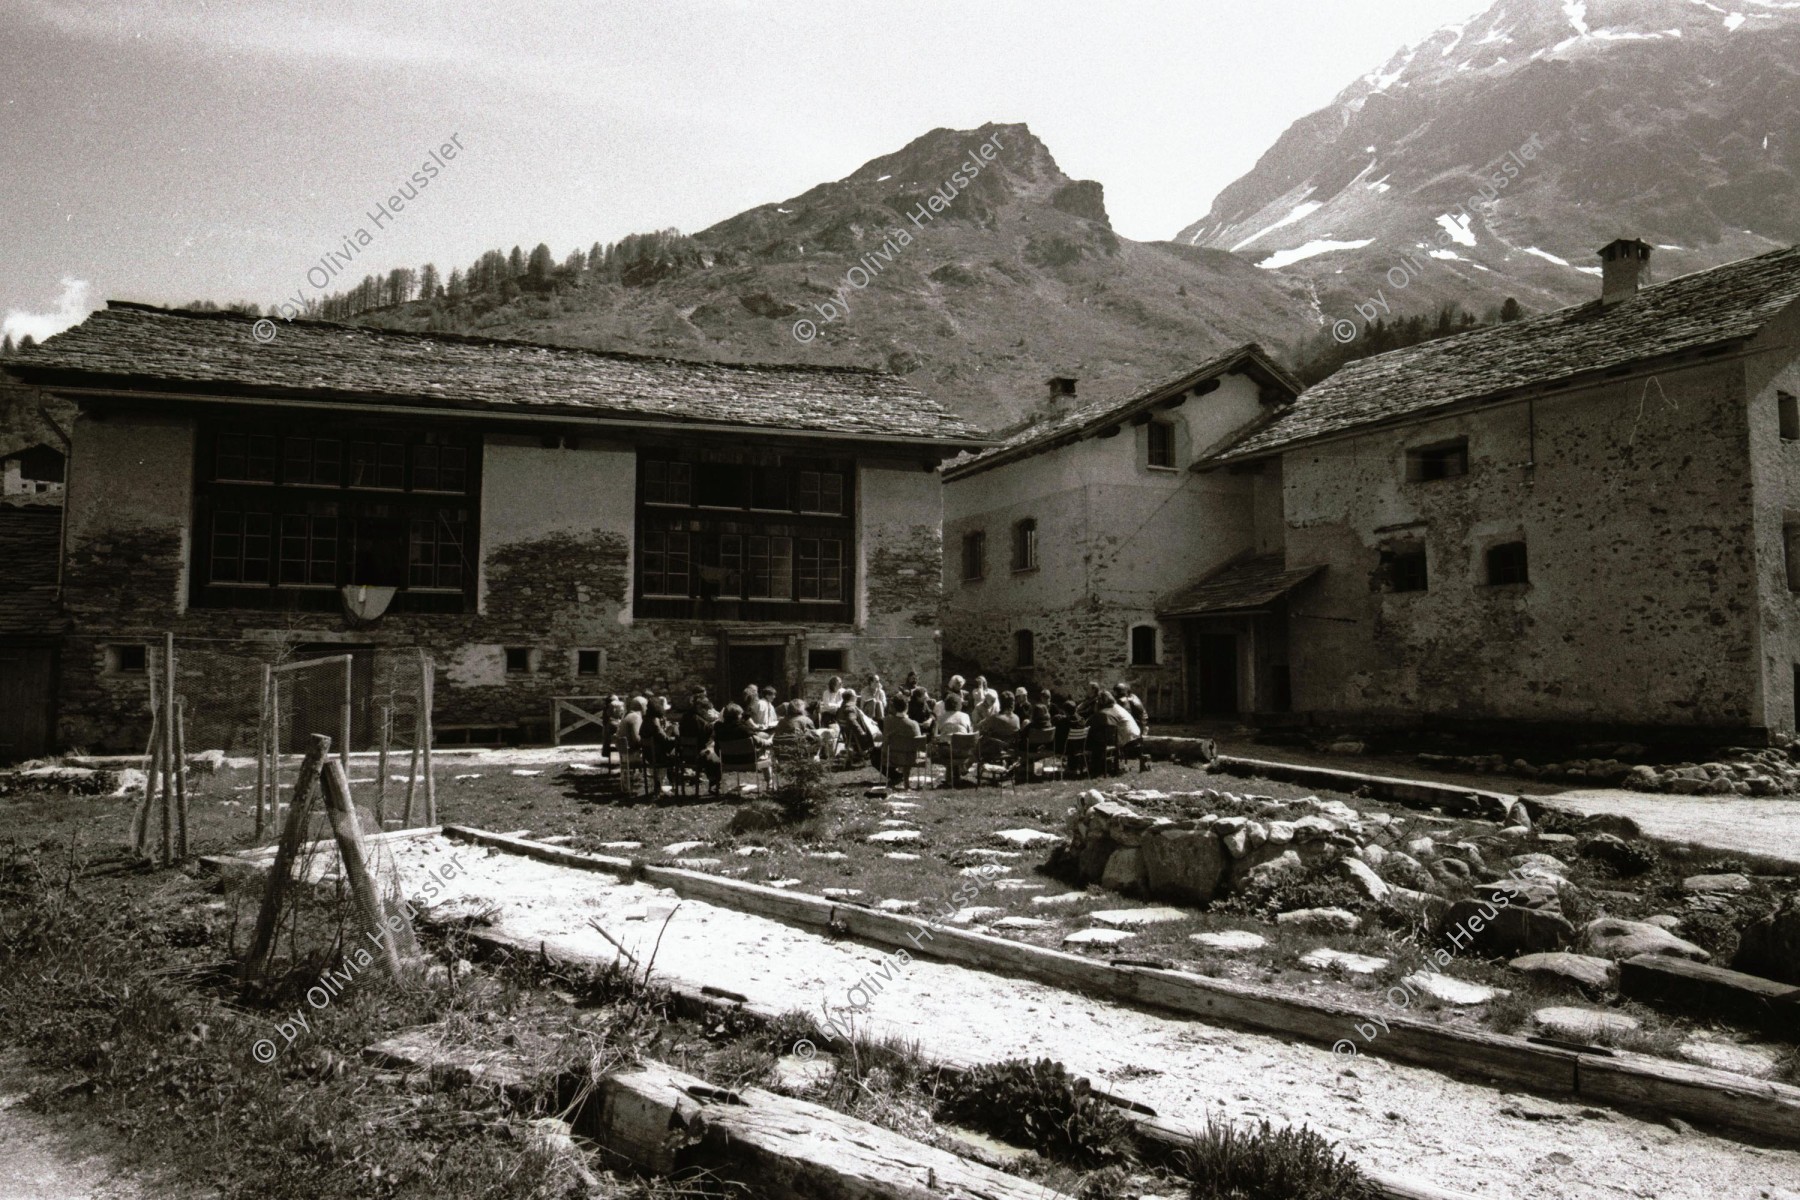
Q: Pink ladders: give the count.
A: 0